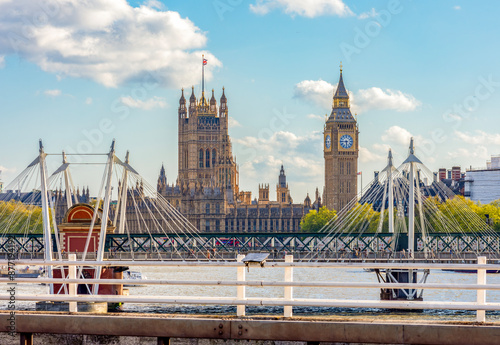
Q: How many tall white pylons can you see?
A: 6